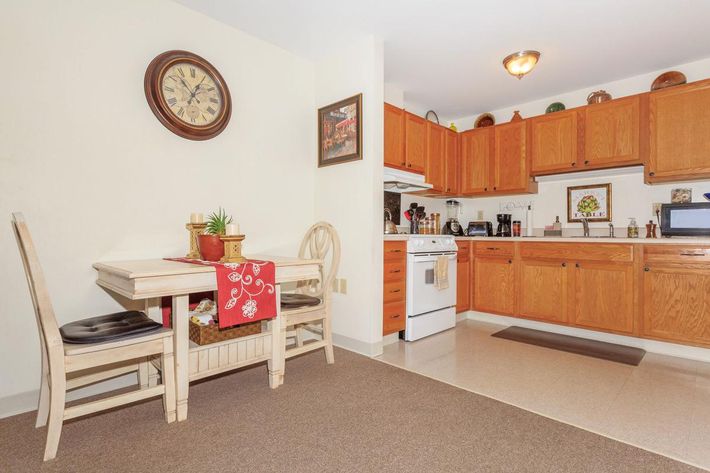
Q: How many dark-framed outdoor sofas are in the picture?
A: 0